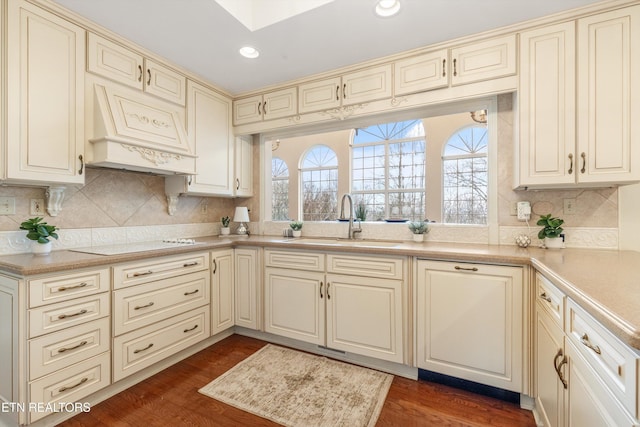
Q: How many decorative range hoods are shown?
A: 1